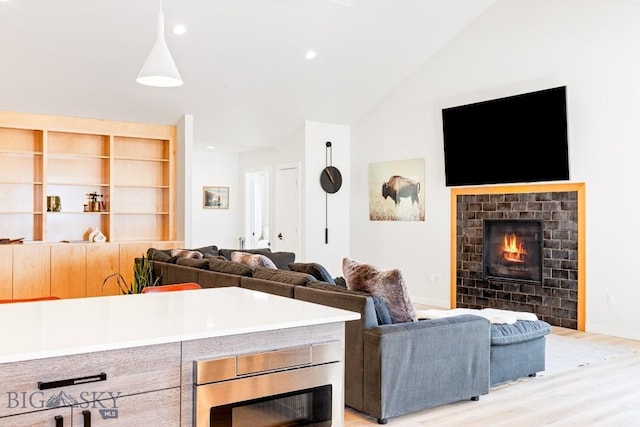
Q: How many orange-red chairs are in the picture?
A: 2